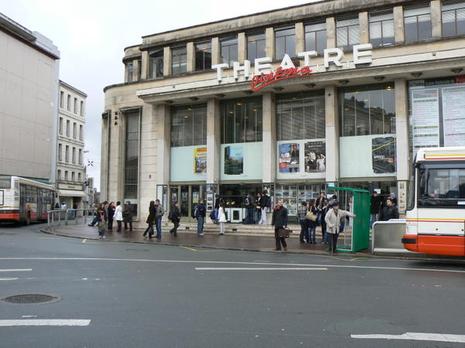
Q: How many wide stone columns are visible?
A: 5